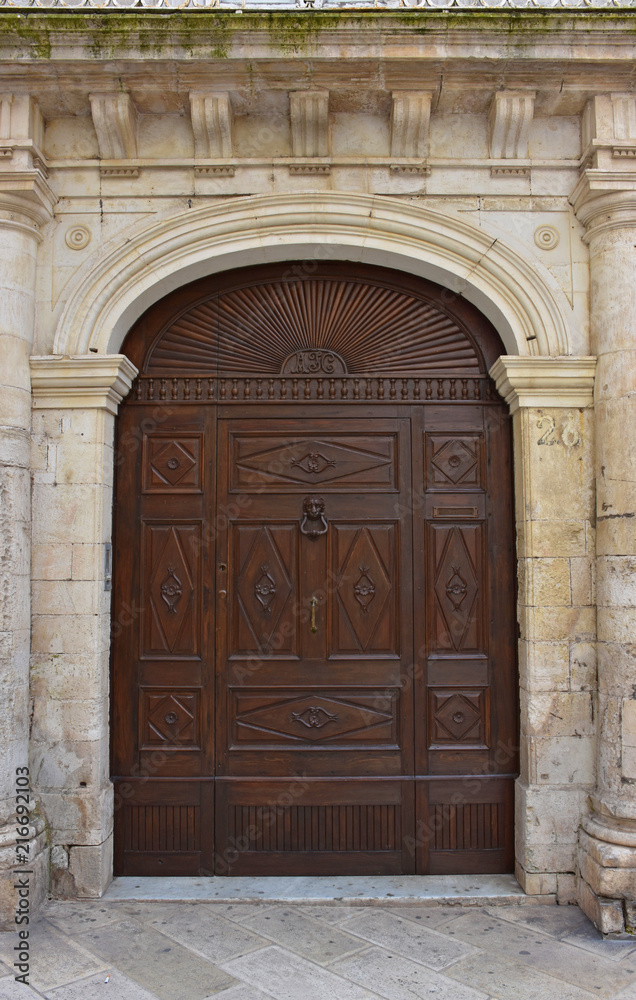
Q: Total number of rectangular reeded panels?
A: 3